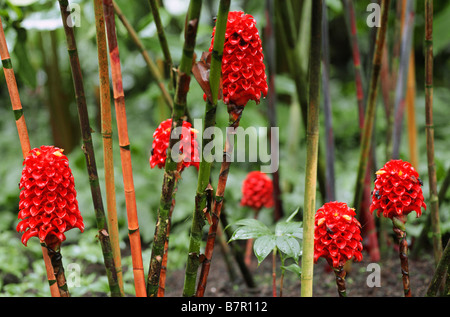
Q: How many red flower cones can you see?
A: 6